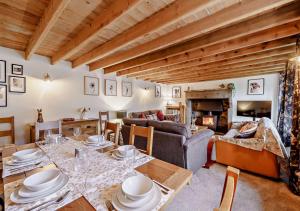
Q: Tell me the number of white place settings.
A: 5